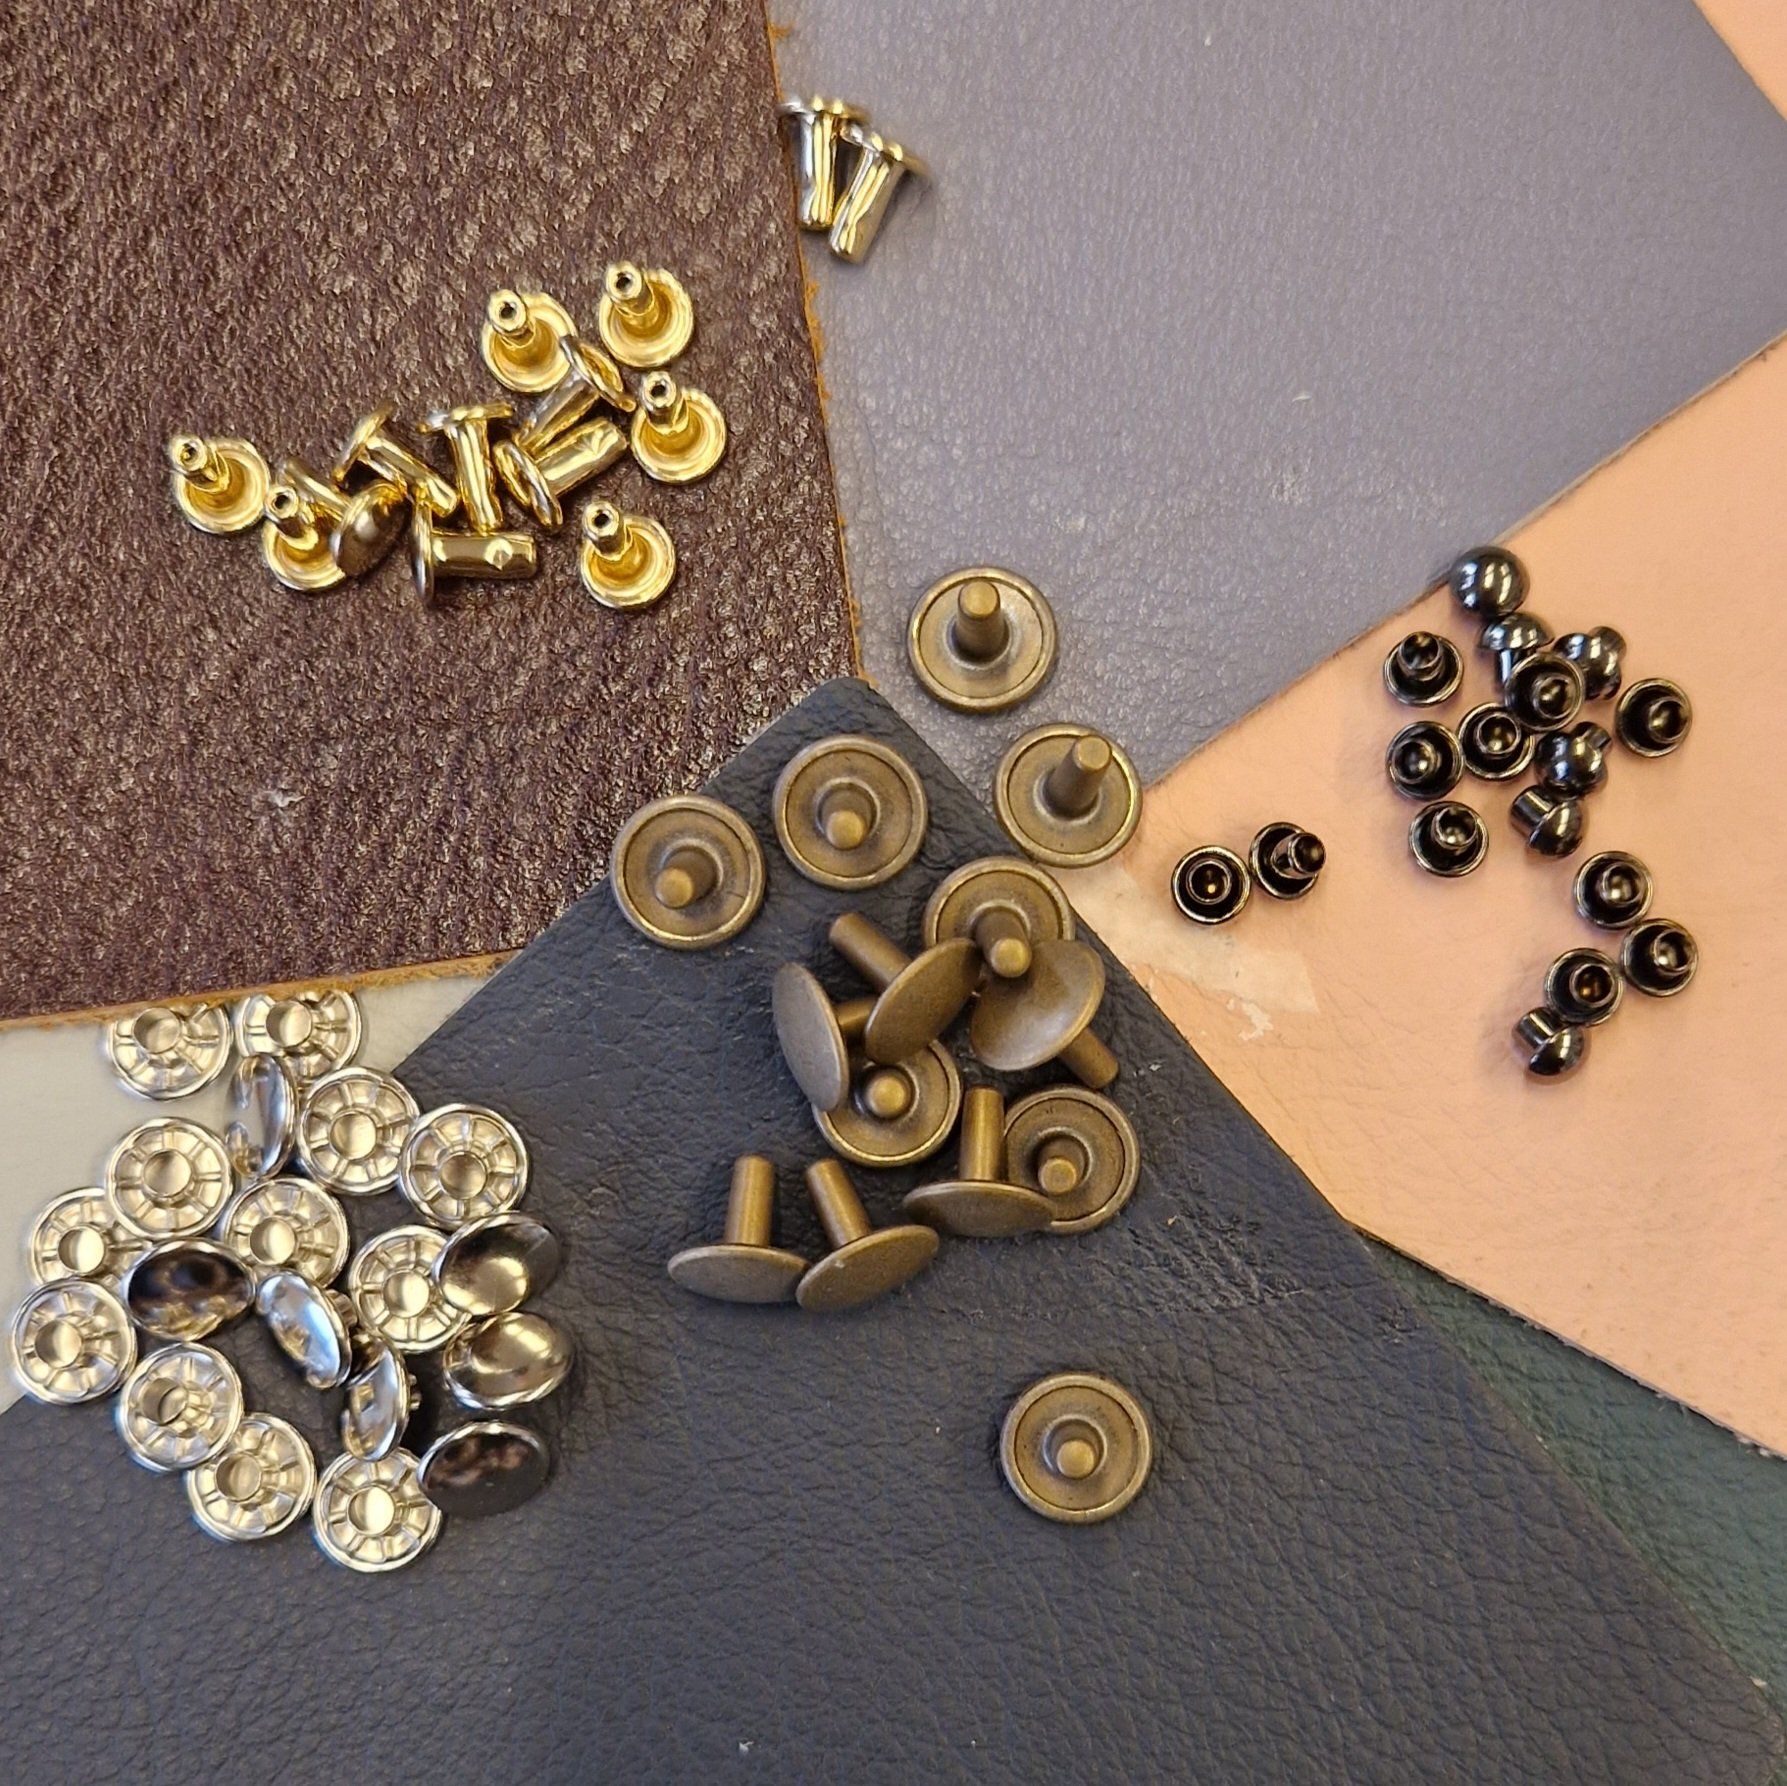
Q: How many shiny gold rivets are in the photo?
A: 14